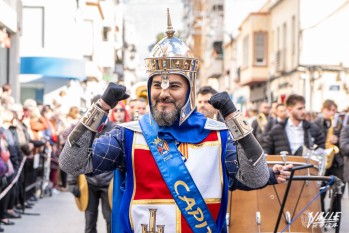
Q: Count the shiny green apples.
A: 0